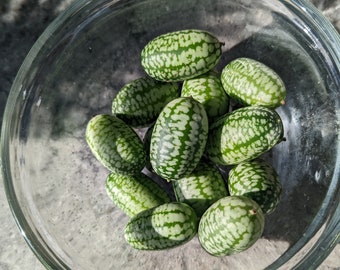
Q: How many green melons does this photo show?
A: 12